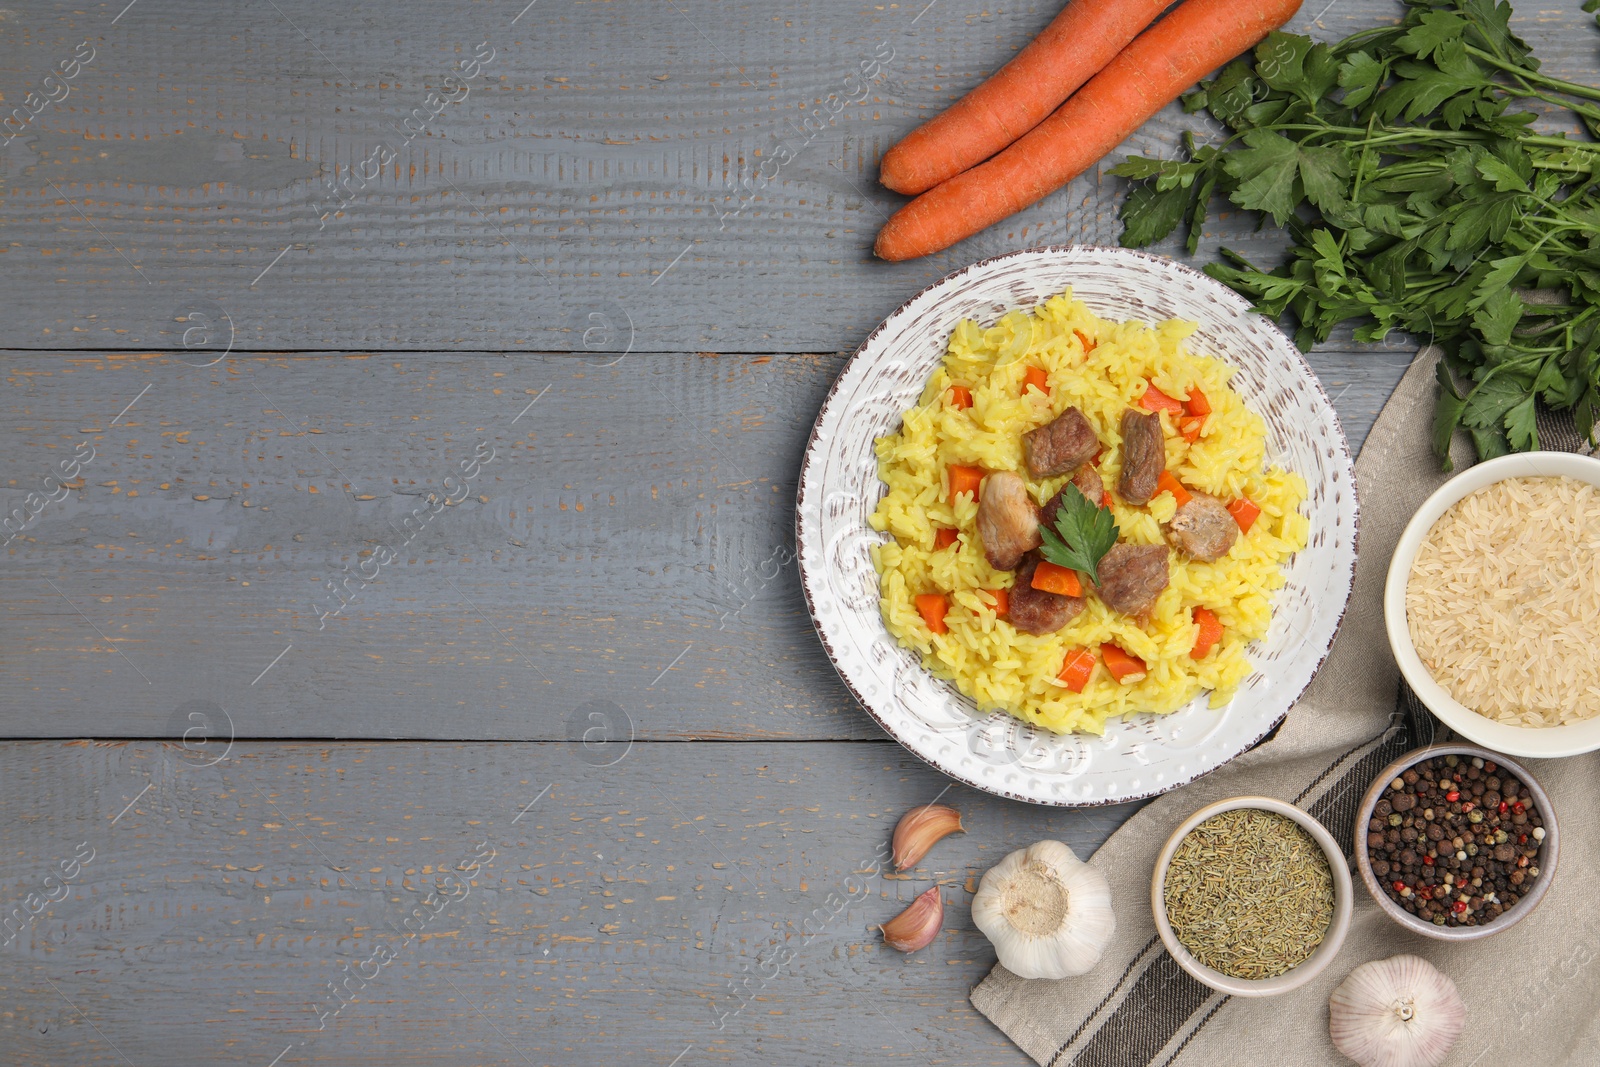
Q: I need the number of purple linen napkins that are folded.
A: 0